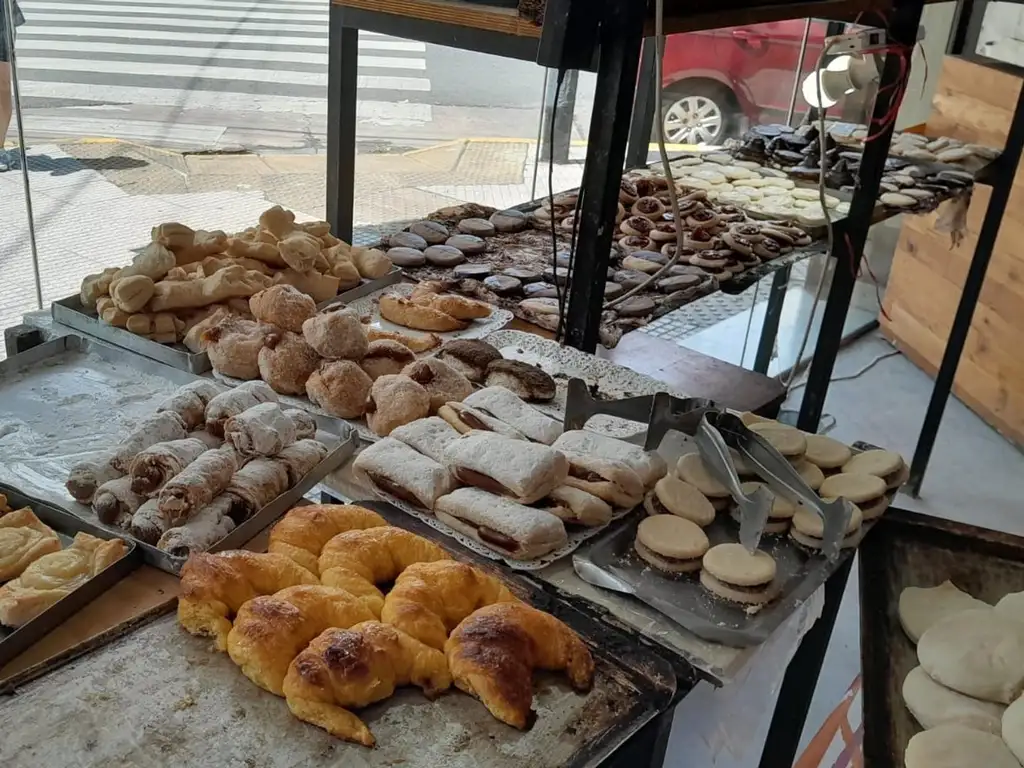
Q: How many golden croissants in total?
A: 7